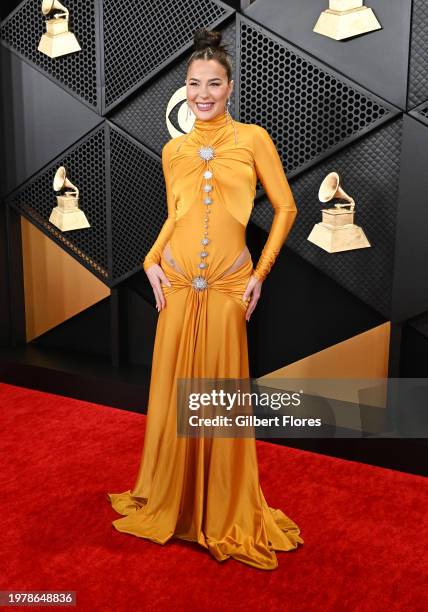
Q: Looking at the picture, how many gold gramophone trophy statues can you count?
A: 4